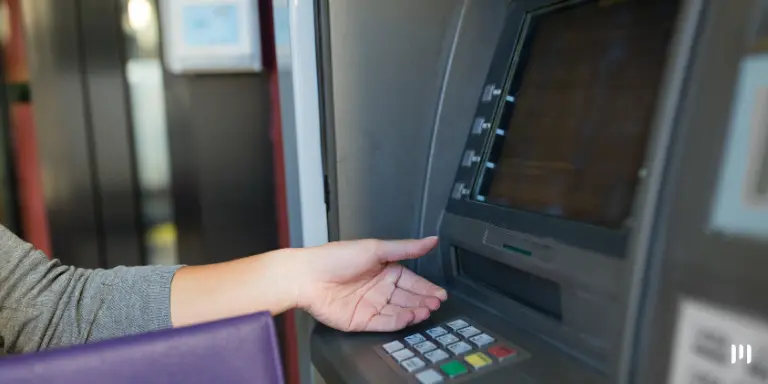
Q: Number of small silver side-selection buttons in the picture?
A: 4